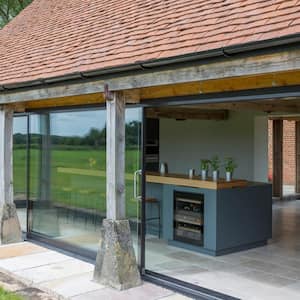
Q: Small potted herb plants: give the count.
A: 3